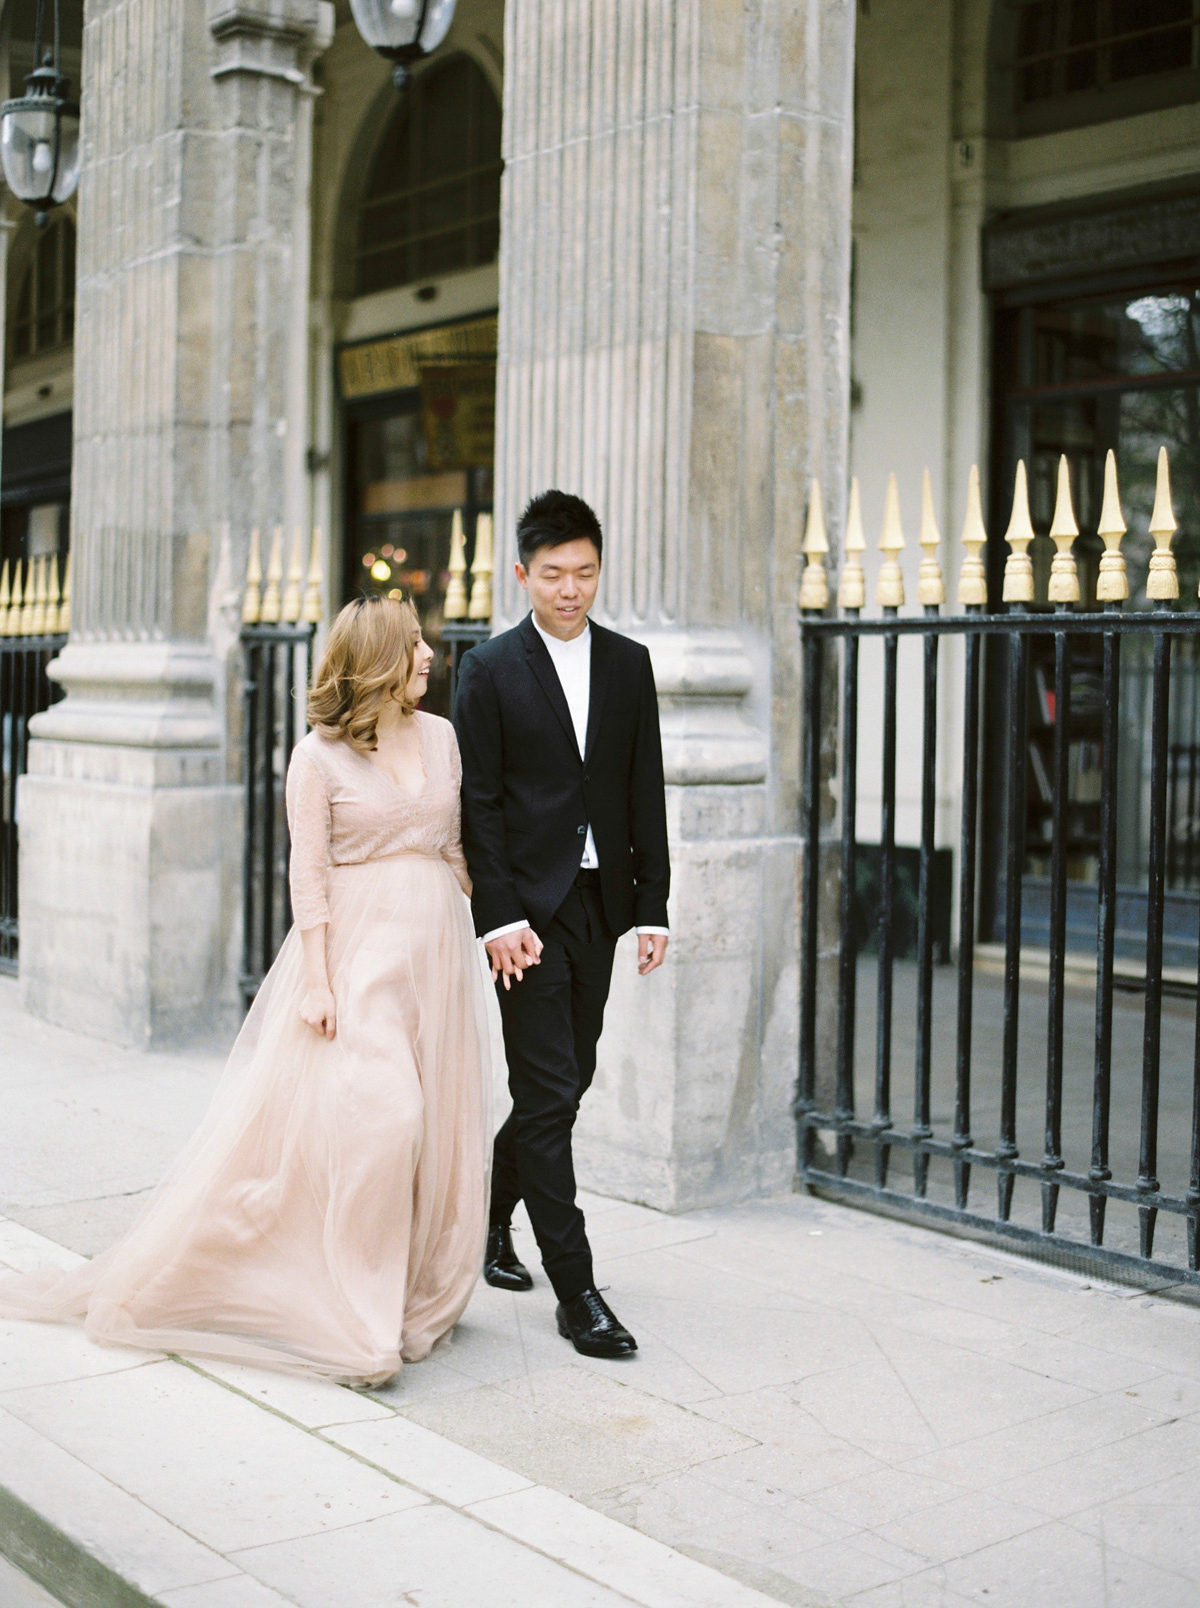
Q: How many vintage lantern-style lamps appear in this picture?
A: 2